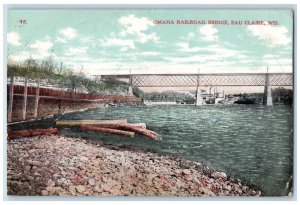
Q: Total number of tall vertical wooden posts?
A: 3